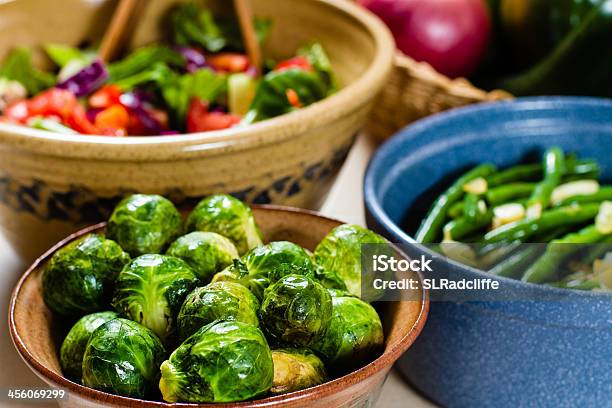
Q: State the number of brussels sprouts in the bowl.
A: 14